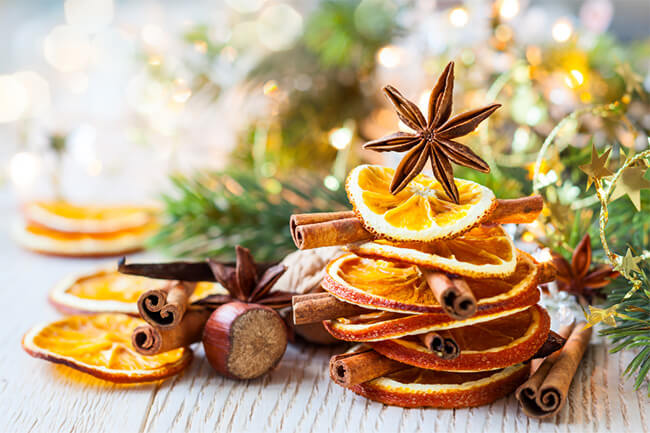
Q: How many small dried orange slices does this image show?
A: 10